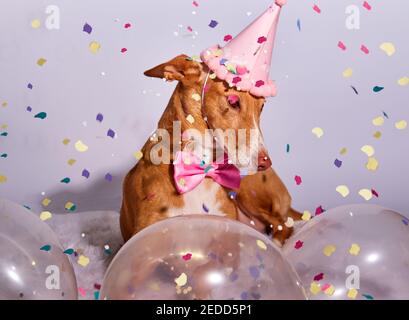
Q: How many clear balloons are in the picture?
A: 3